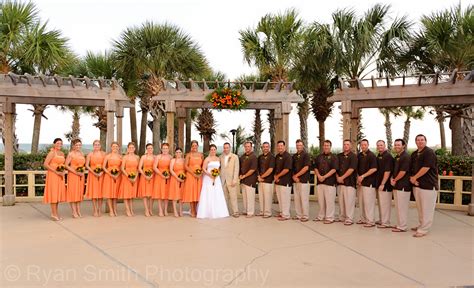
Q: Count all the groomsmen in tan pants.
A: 10